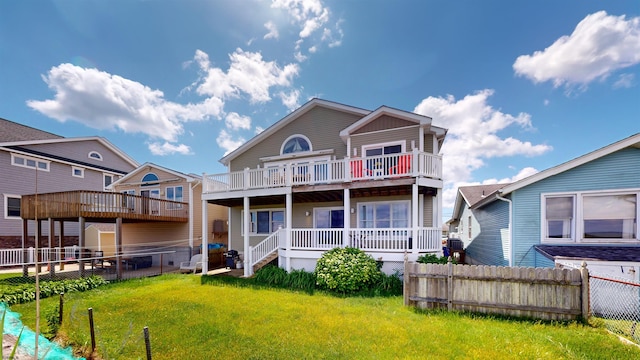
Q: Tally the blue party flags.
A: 0